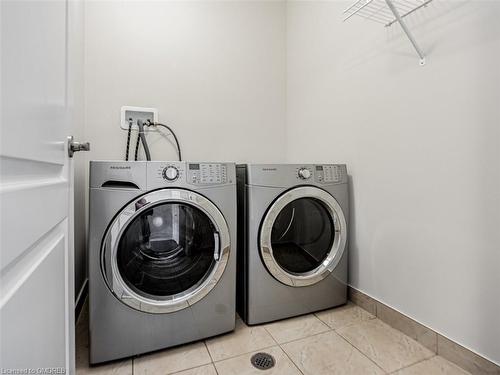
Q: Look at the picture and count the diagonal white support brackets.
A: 1